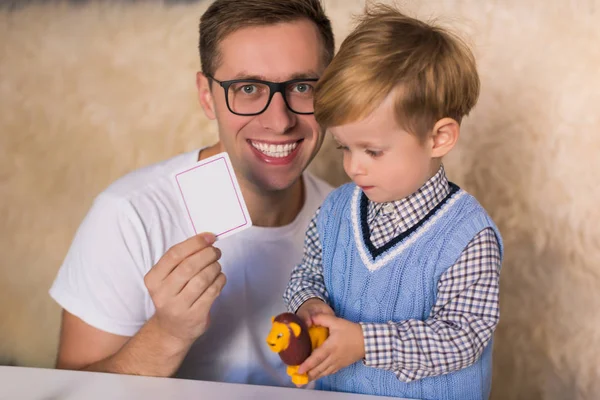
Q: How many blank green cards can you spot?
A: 0